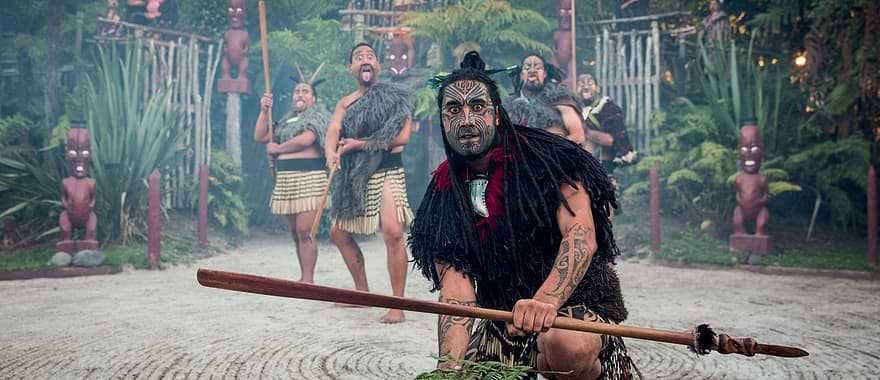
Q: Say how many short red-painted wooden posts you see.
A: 4